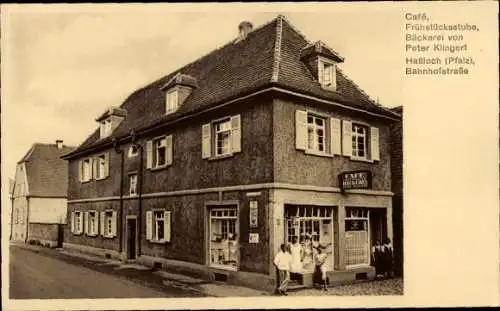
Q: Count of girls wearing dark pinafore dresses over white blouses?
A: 2